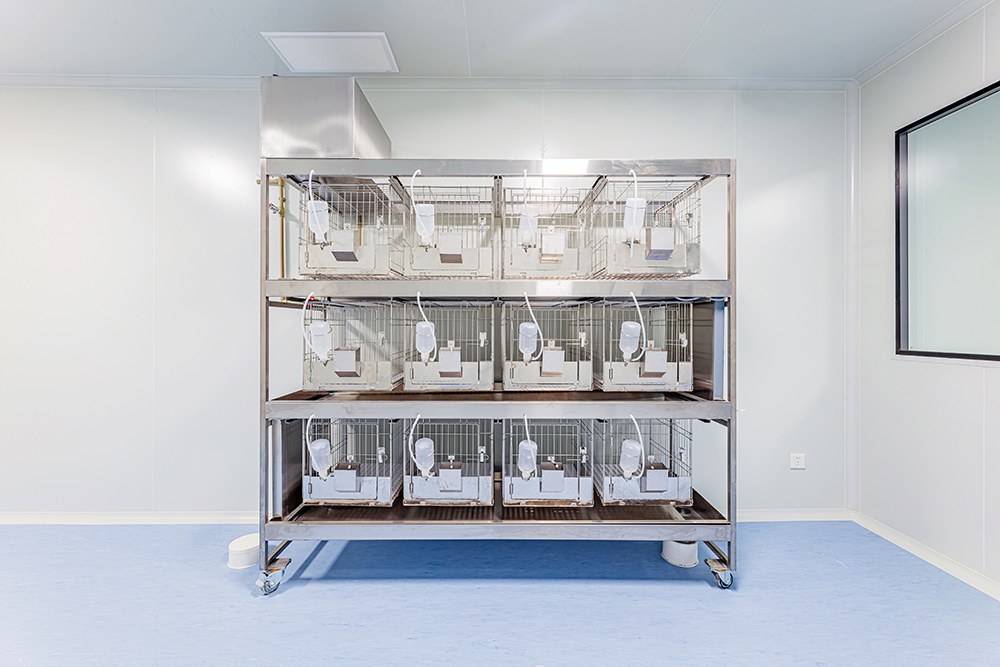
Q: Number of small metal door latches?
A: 12